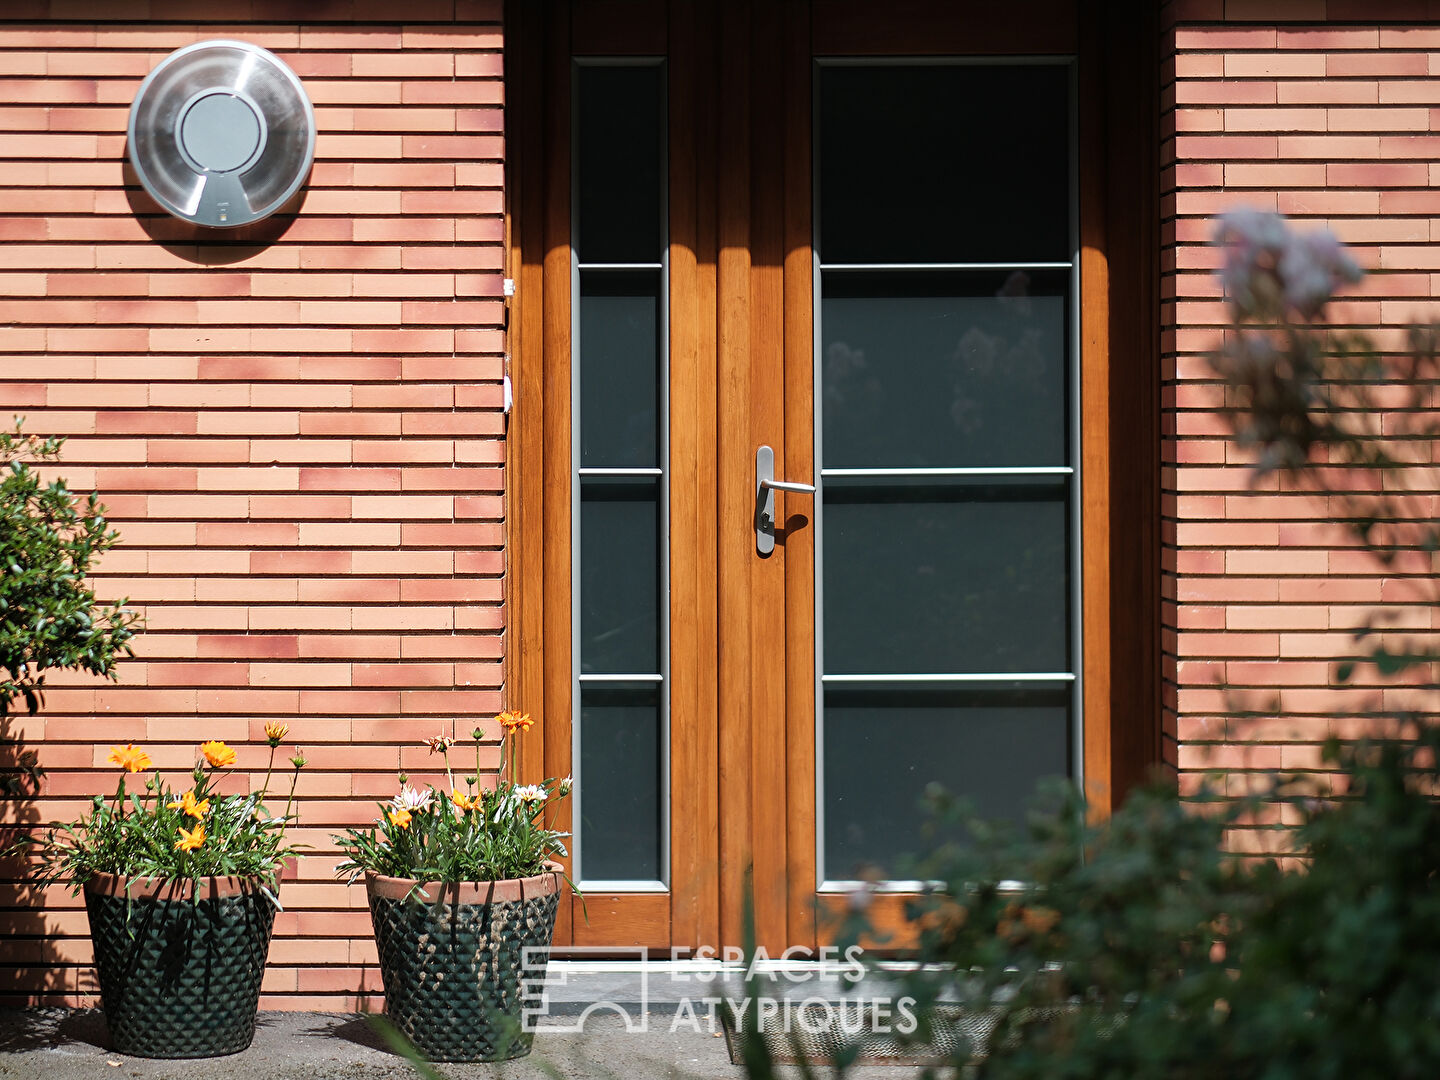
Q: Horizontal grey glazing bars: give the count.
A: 6